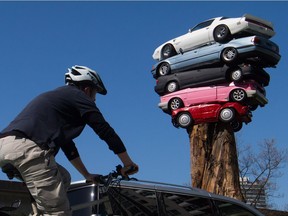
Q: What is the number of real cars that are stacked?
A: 5